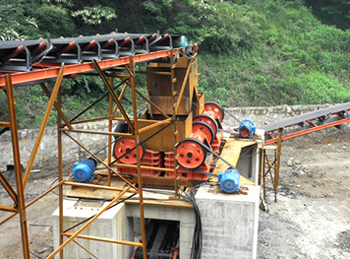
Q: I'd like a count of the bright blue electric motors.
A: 3